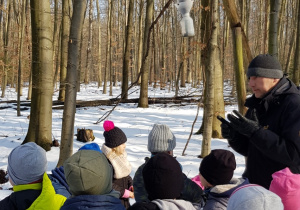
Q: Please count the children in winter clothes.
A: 9